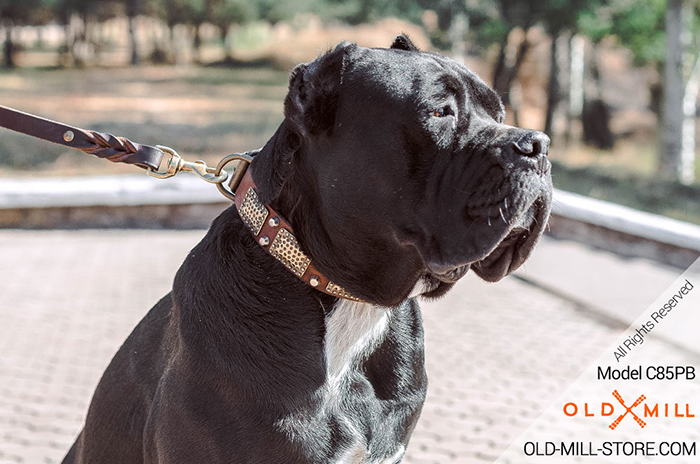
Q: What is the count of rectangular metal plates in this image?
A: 3